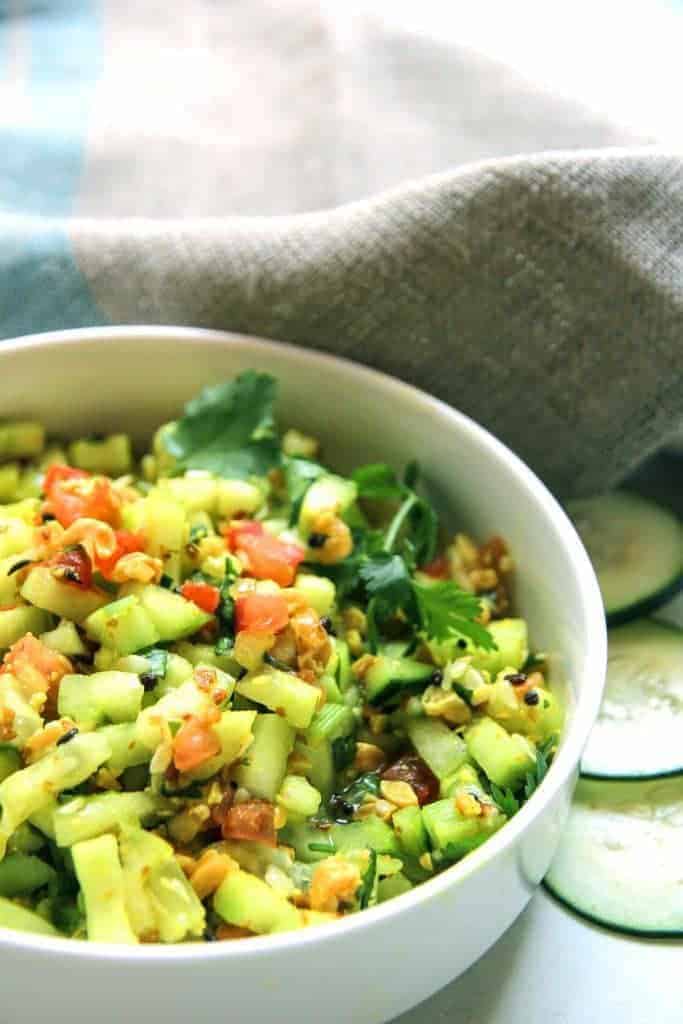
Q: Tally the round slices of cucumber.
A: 3